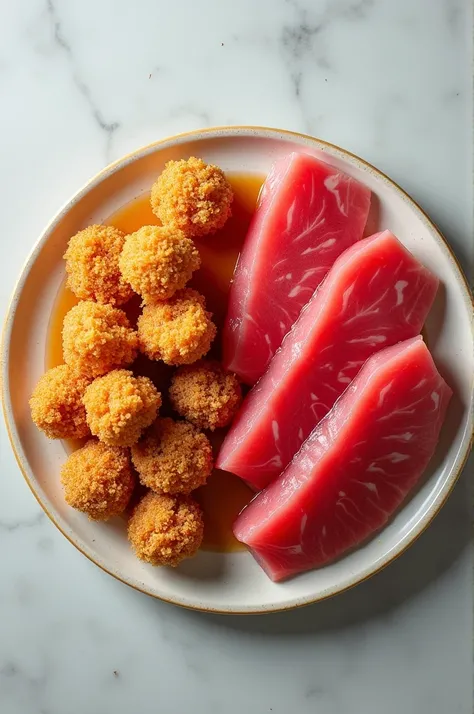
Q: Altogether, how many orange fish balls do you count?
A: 11